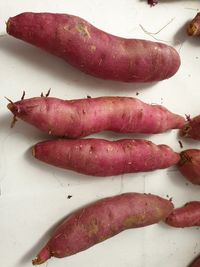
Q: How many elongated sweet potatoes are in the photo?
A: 4